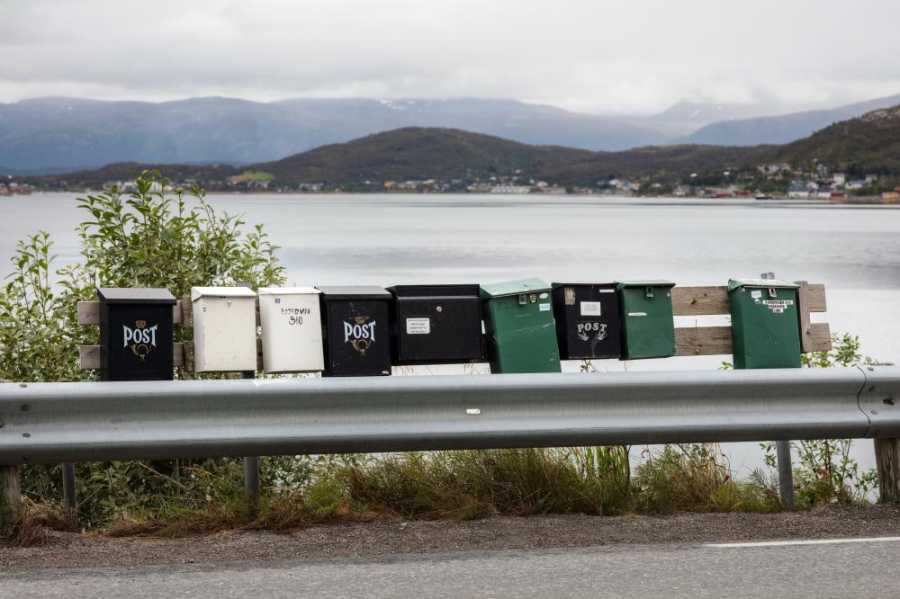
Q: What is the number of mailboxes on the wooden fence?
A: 9